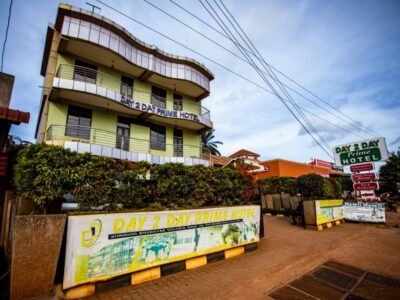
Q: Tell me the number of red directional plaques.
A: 3